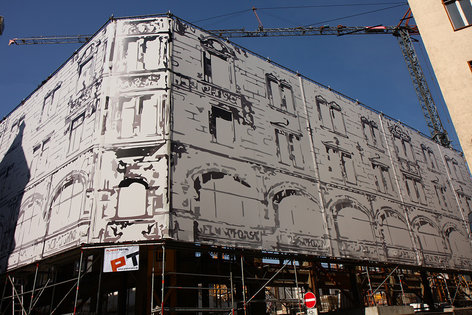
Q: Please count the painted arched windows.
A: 9